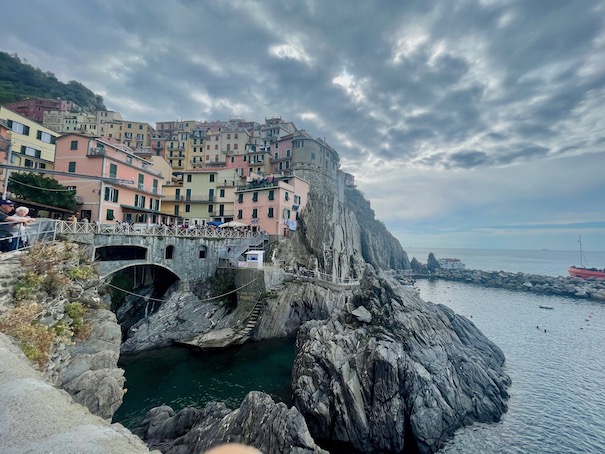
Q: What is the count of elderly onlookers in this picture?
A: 2